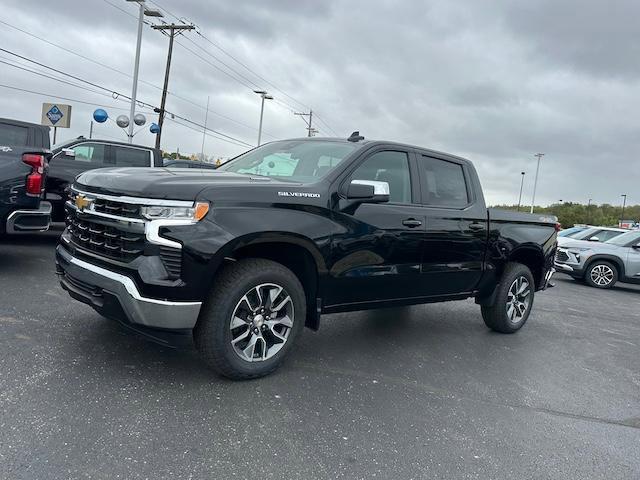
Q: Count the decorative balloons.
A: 4